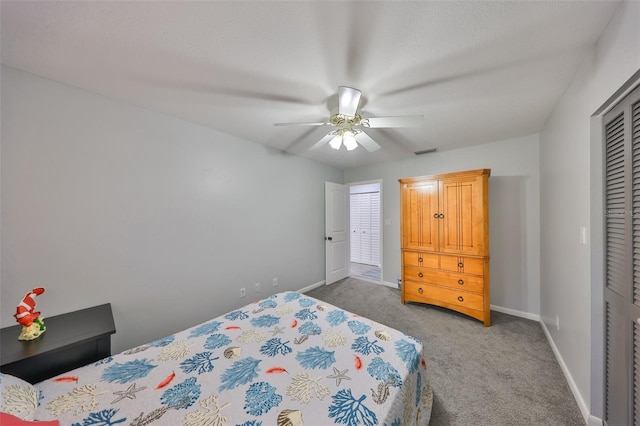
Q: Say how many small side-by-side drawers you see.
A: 2